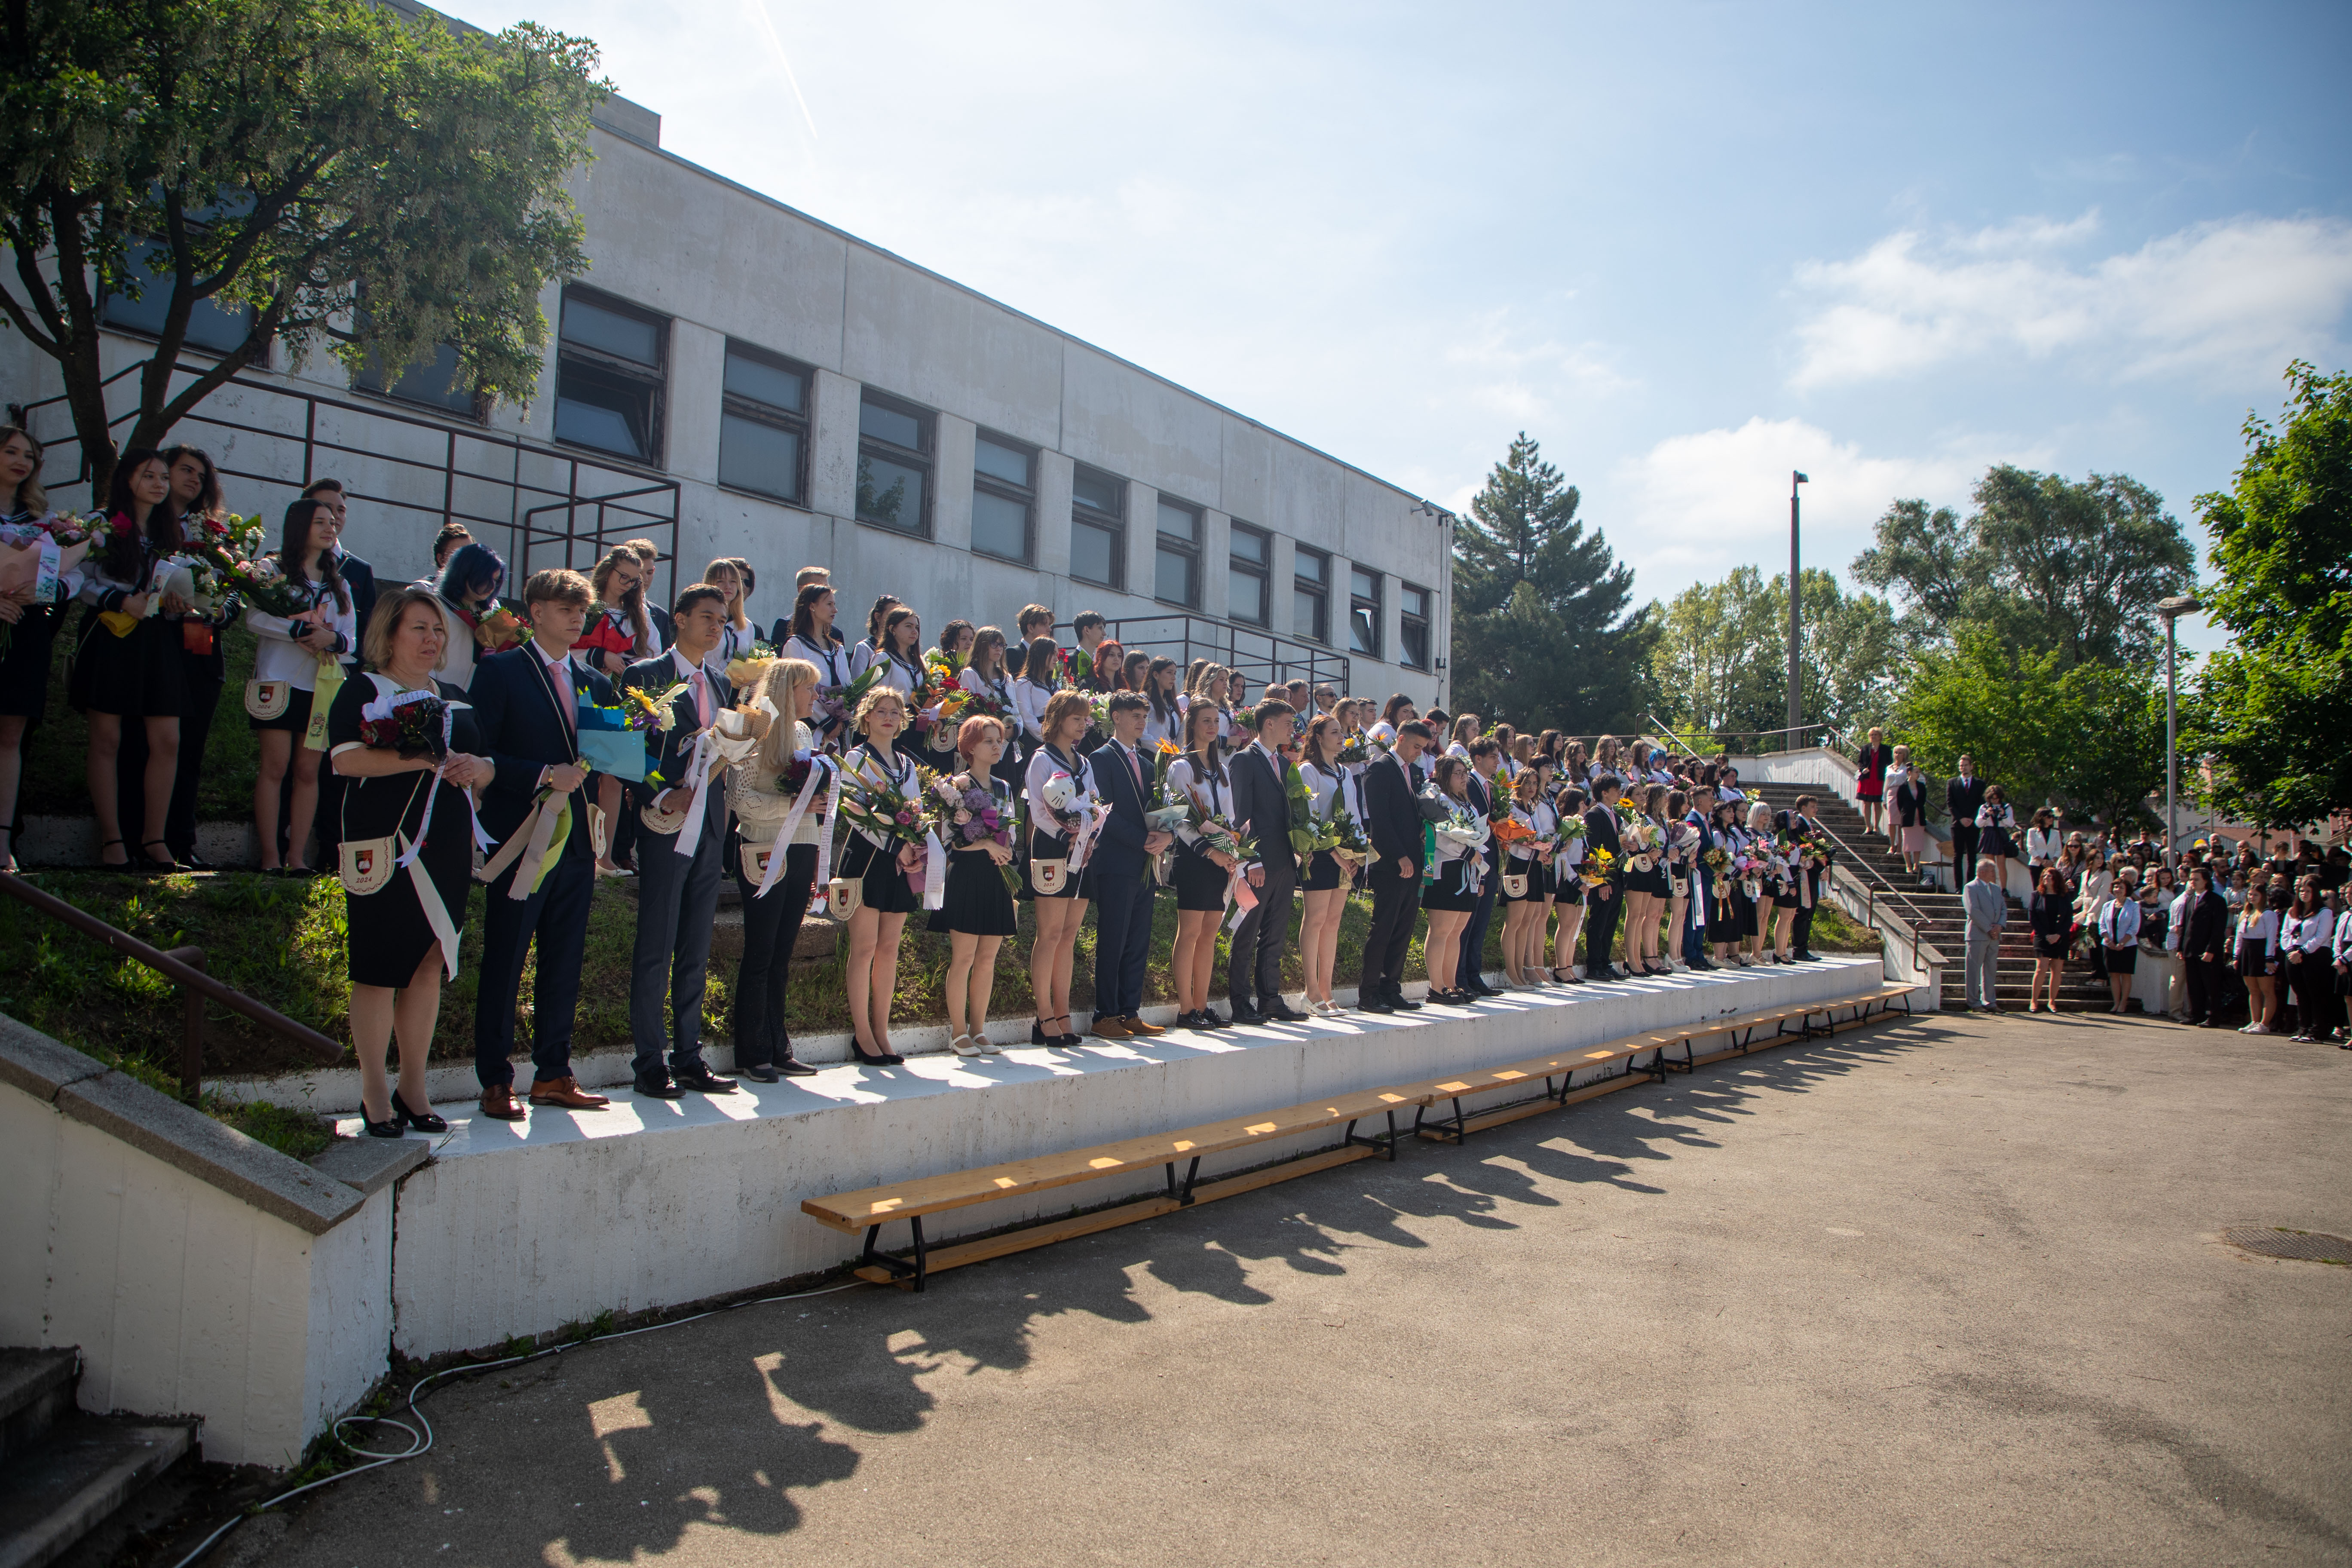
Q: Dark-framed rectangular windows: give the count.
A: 12